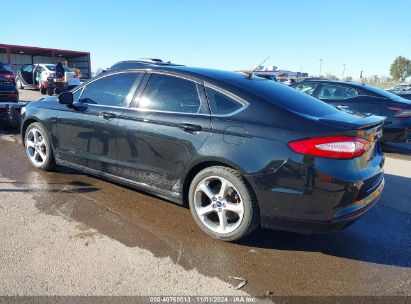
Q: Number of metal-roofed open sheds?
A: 1